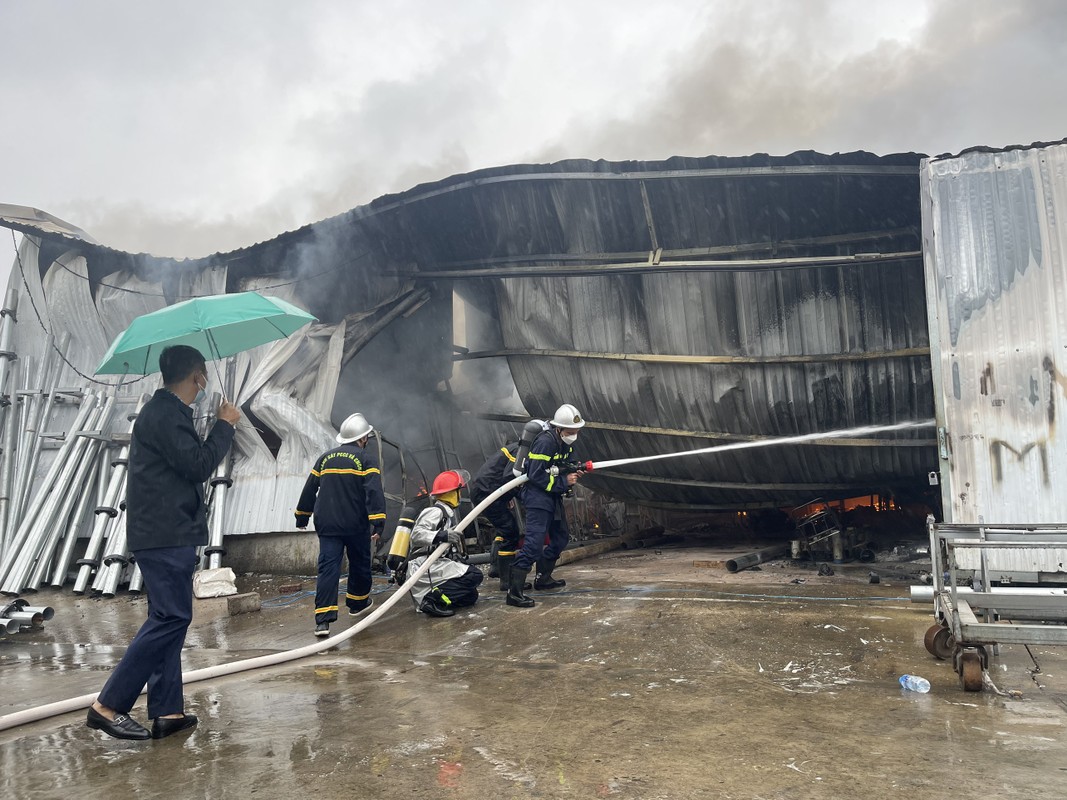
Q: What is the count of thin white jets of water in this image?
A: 1